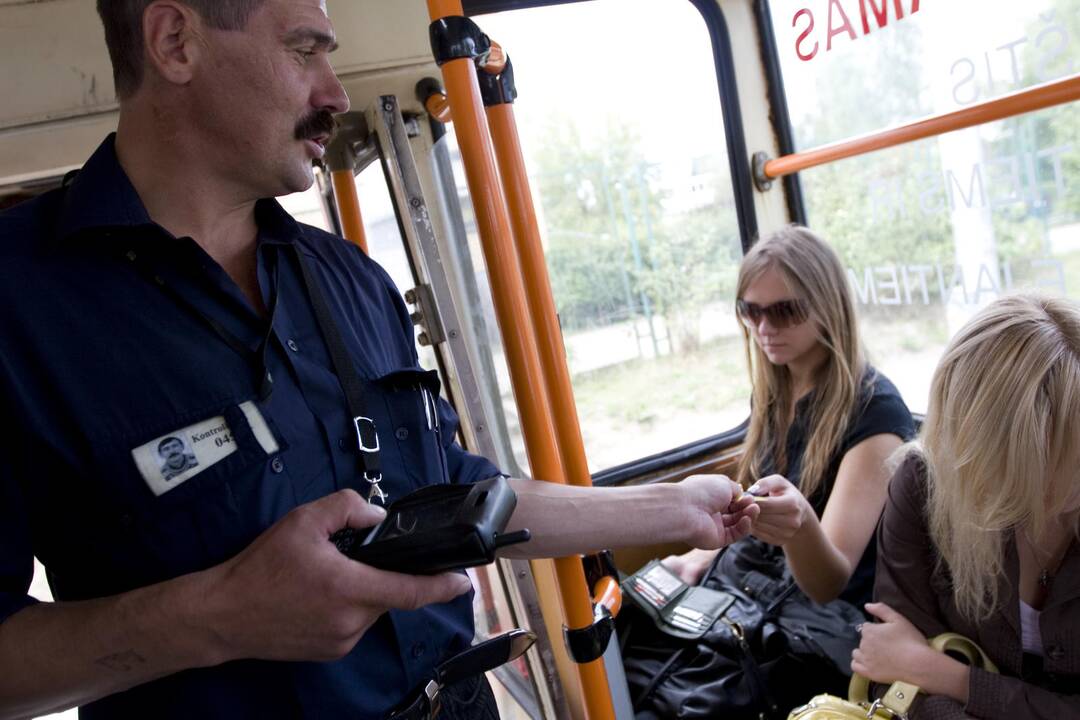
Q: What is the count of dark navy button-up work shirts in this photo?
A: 1